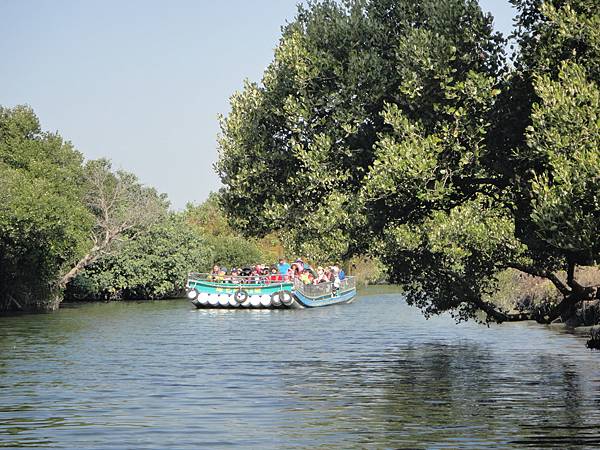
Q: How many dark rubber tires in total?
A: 4